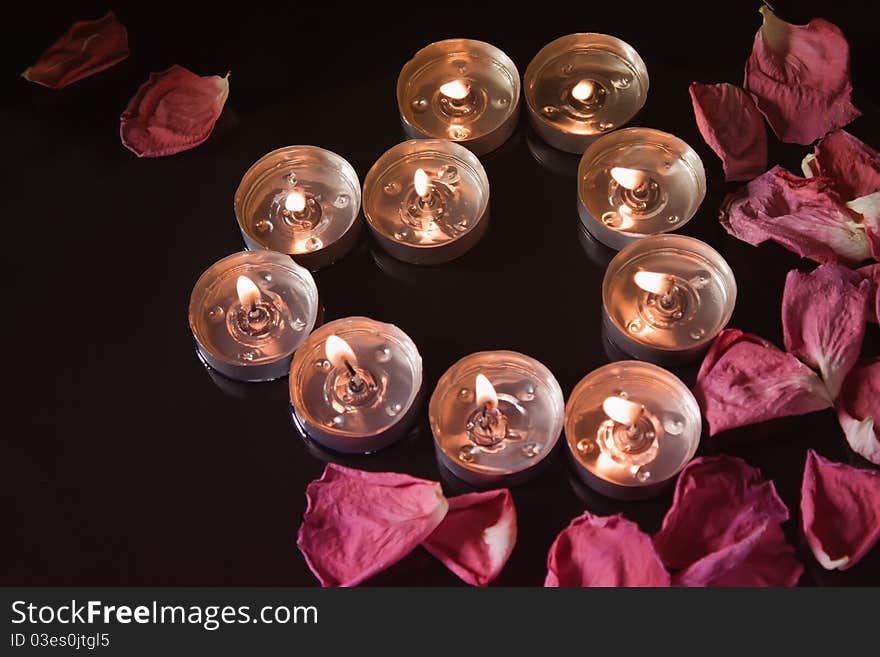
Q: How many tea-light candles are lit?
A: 10